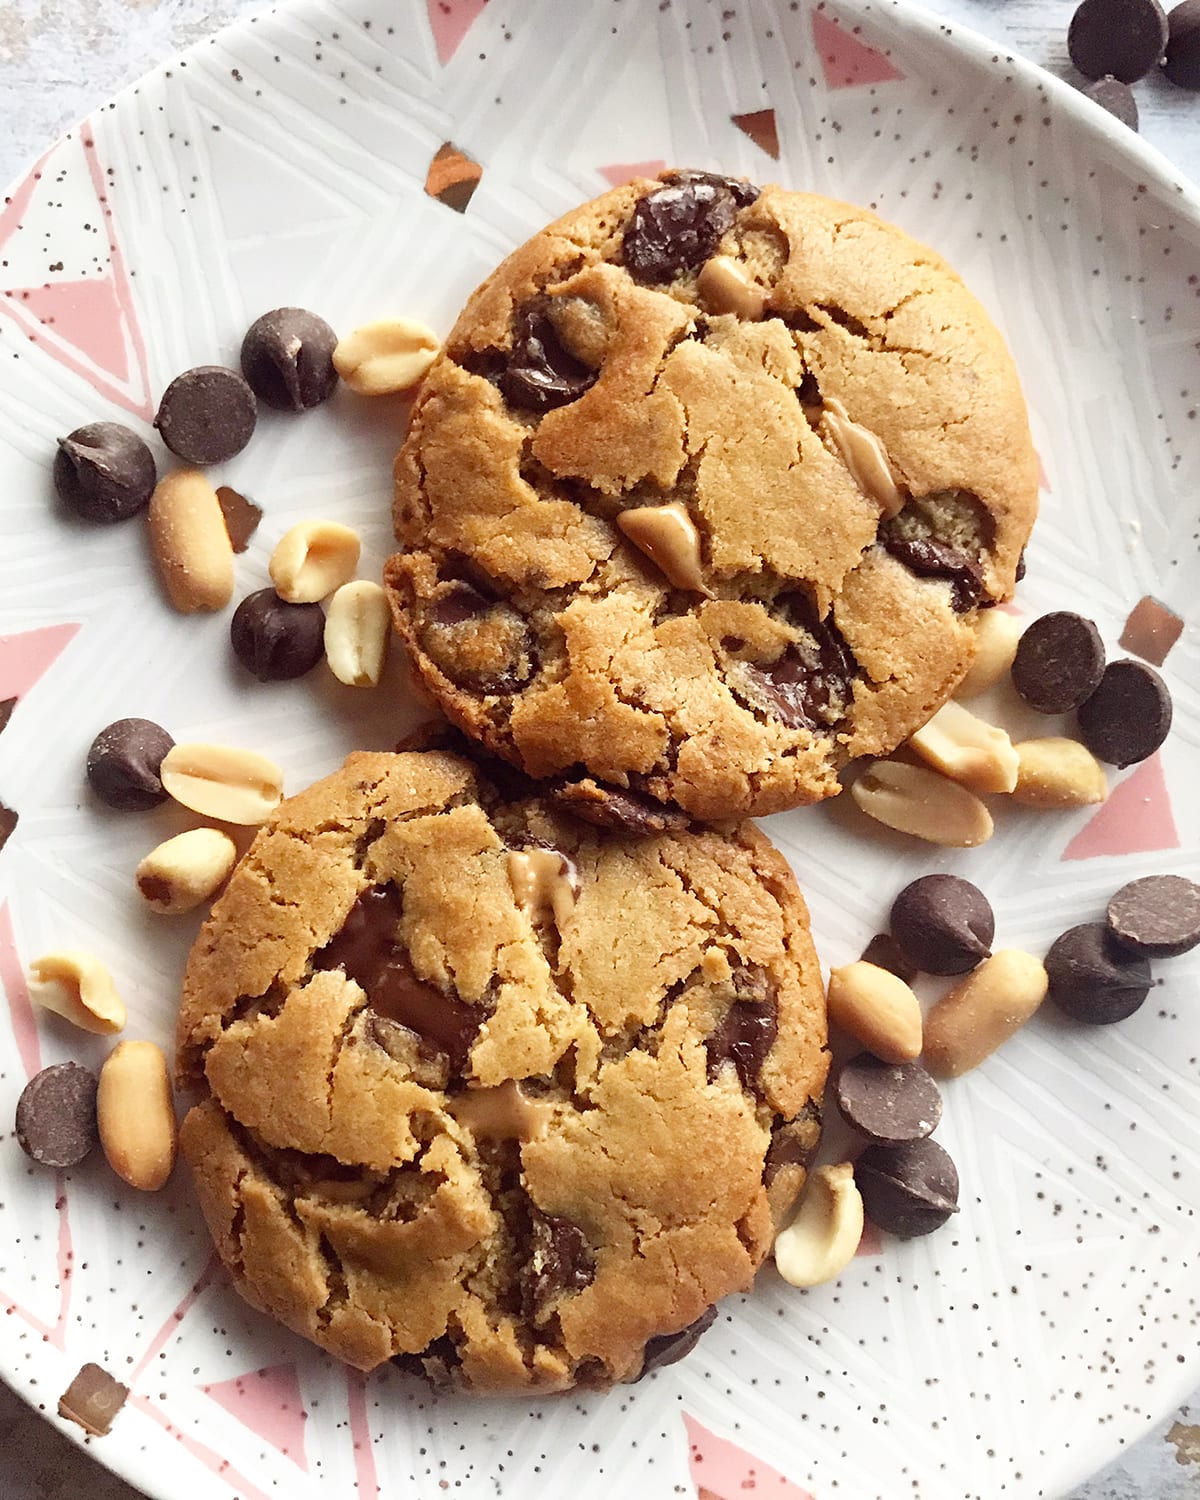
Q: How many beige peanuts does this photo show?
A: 15